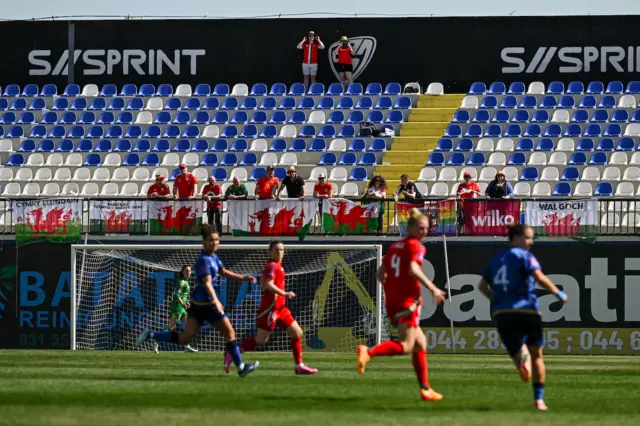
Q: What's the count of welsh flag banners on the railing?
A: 6